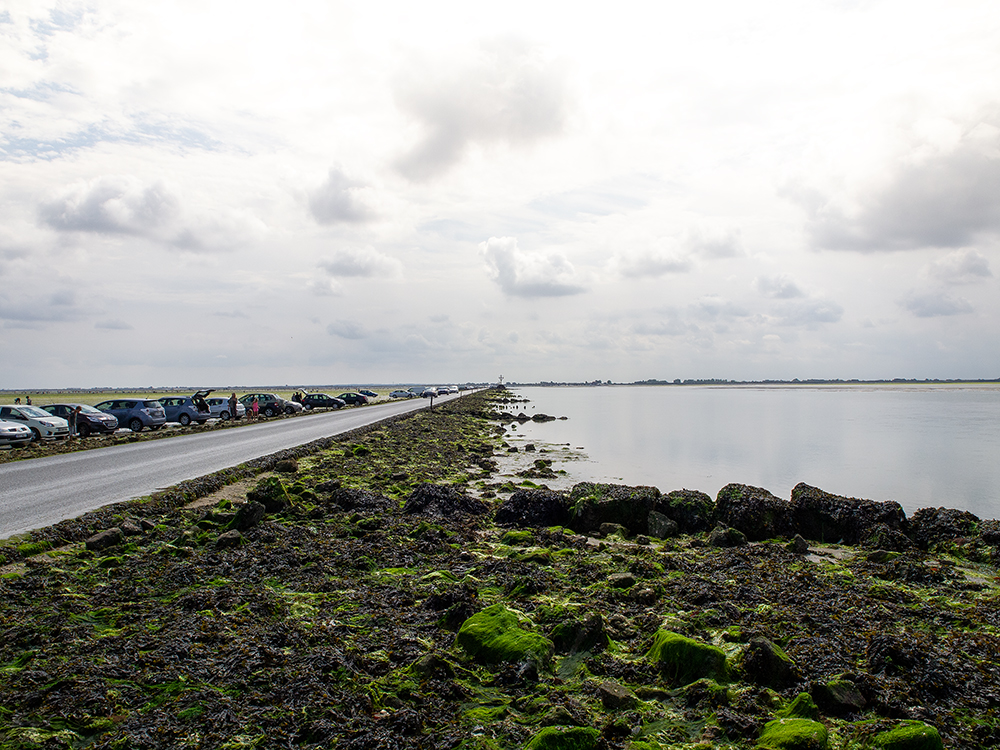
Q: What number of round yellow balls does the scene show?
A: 0